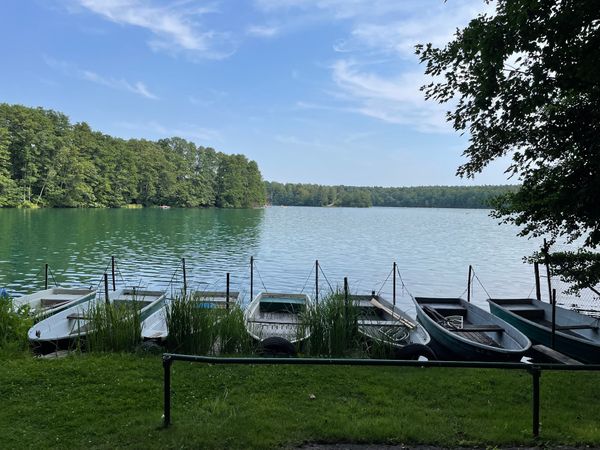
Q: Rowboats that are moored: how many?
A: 7